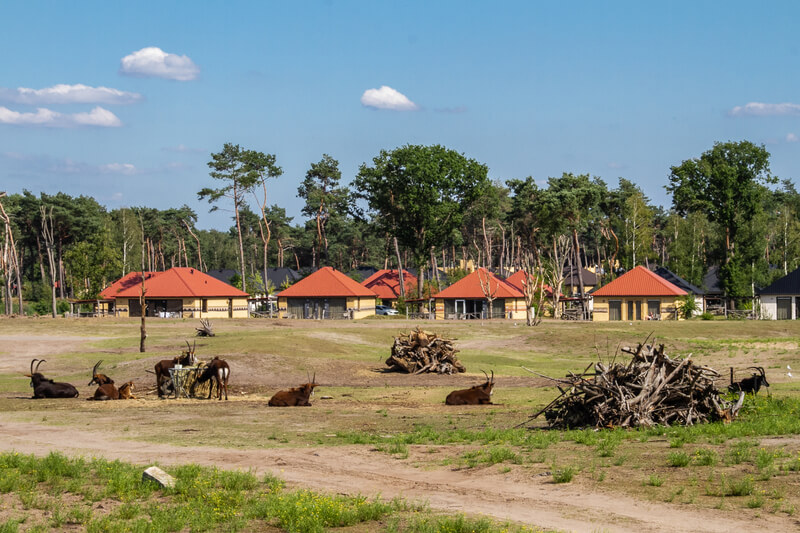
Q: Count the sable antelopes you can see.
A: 8